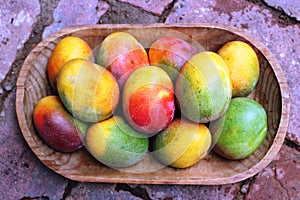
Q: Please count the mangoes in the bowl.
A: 11